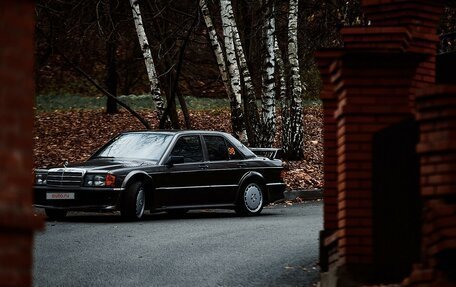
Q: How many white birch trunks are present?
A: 7